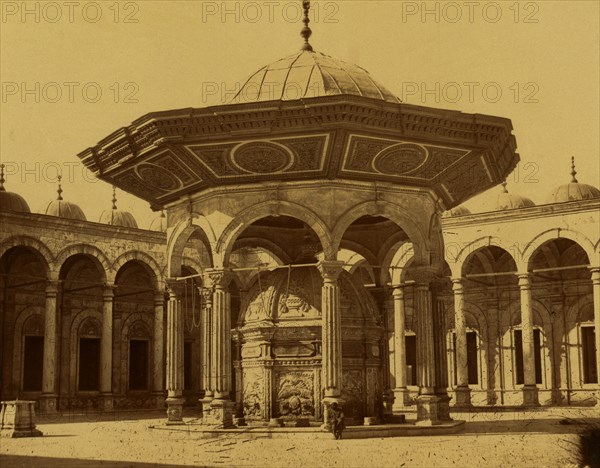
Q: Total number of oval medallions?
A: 3